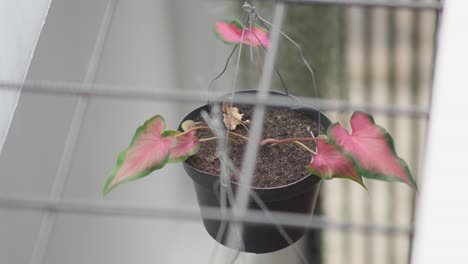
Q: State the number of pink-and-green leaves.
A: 5